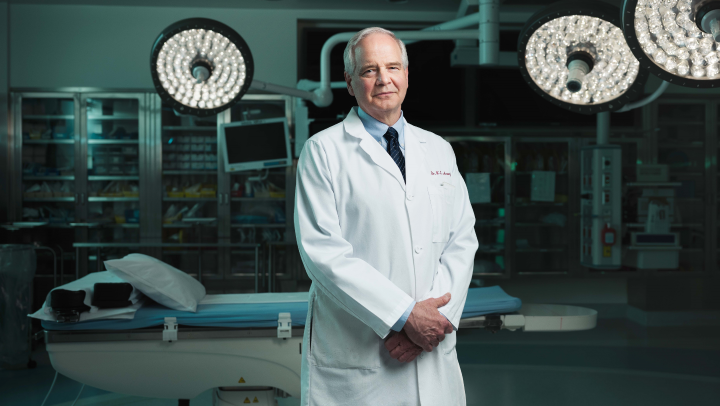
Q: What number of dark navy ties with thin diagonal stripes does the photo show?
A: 1